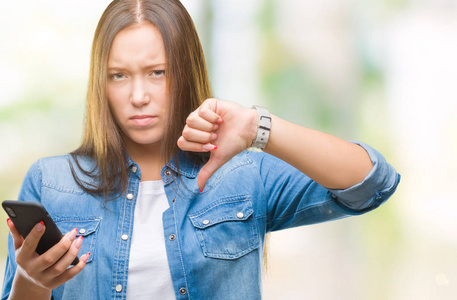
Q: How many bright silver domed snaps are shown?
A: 7